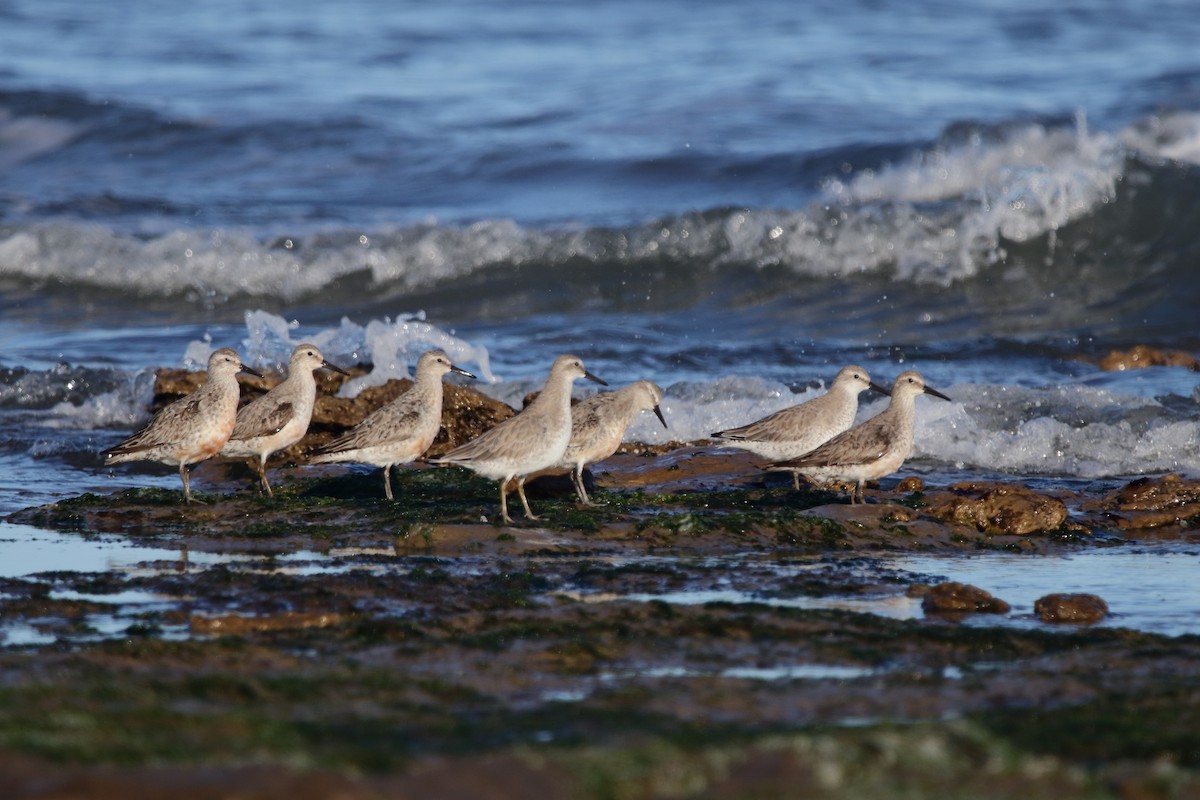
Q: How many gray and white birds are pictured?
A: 7